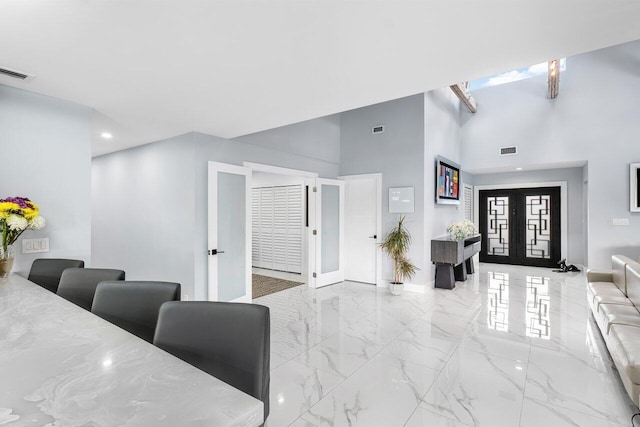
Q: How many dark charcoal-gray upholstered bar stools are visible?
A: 4